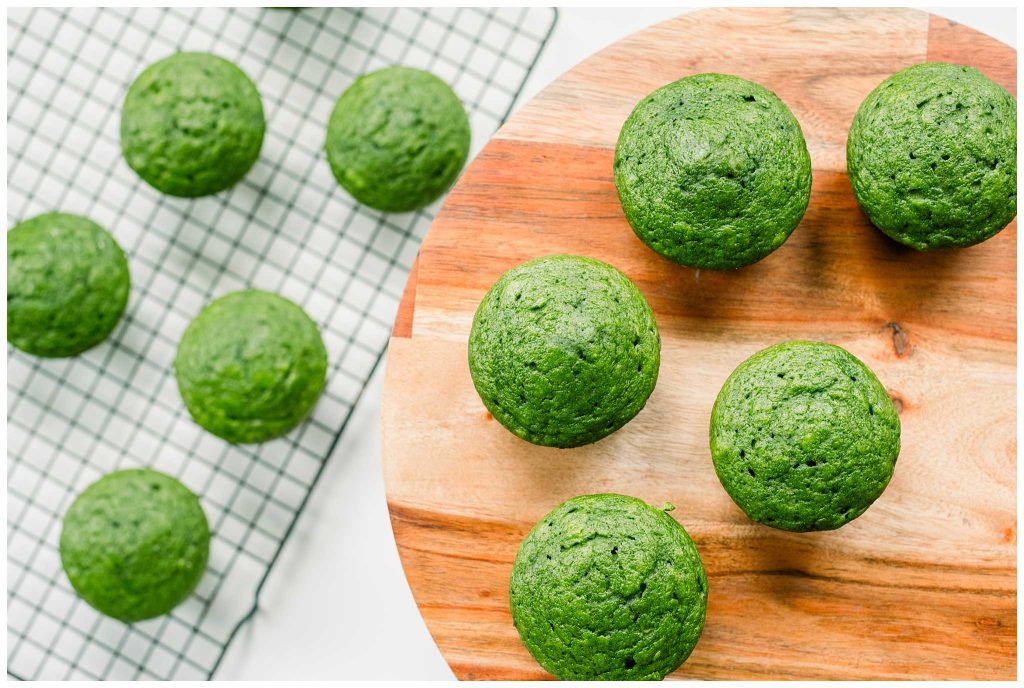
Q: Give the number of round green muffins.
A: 10